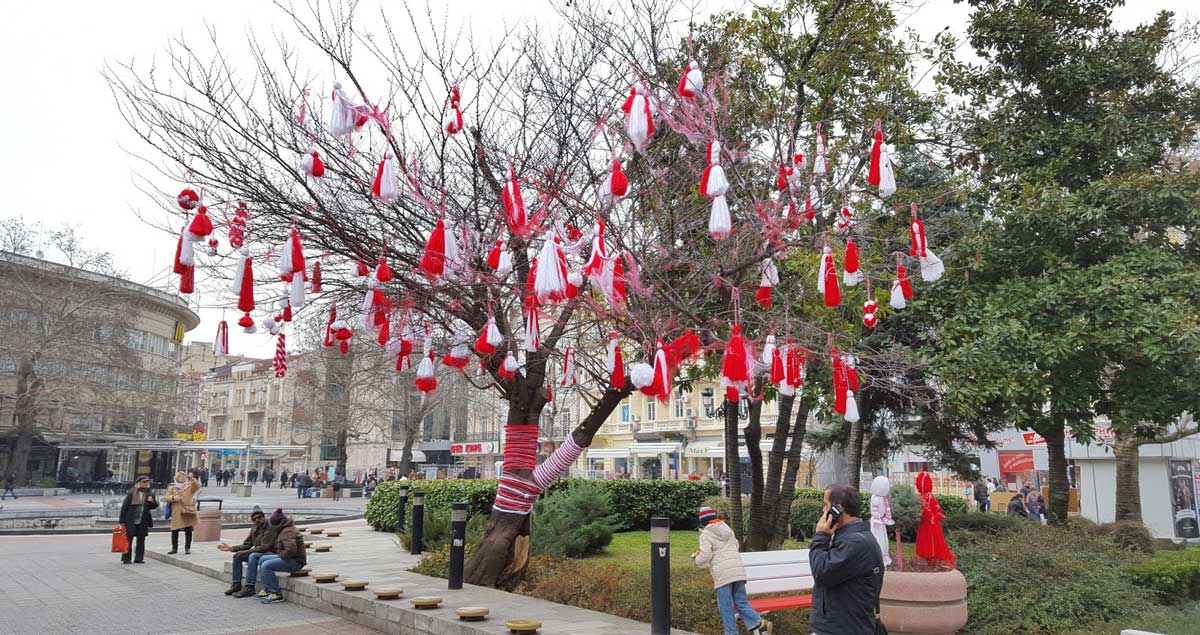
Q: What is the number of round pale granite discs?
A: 12